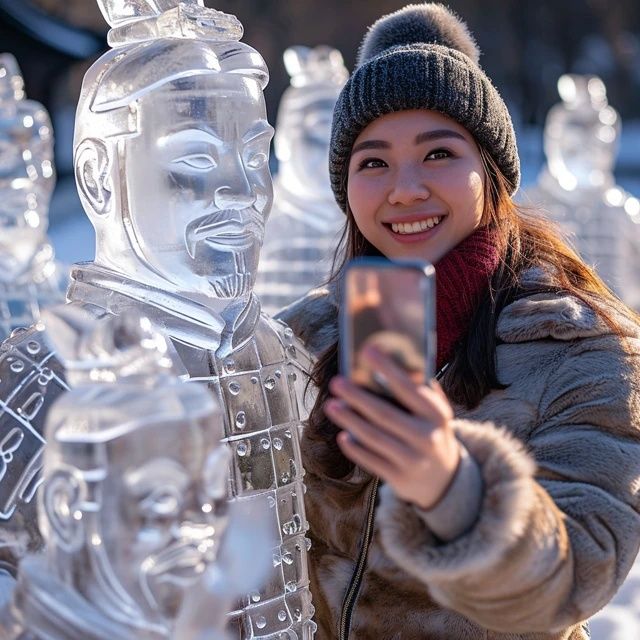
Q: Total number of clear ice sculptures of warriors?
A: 5